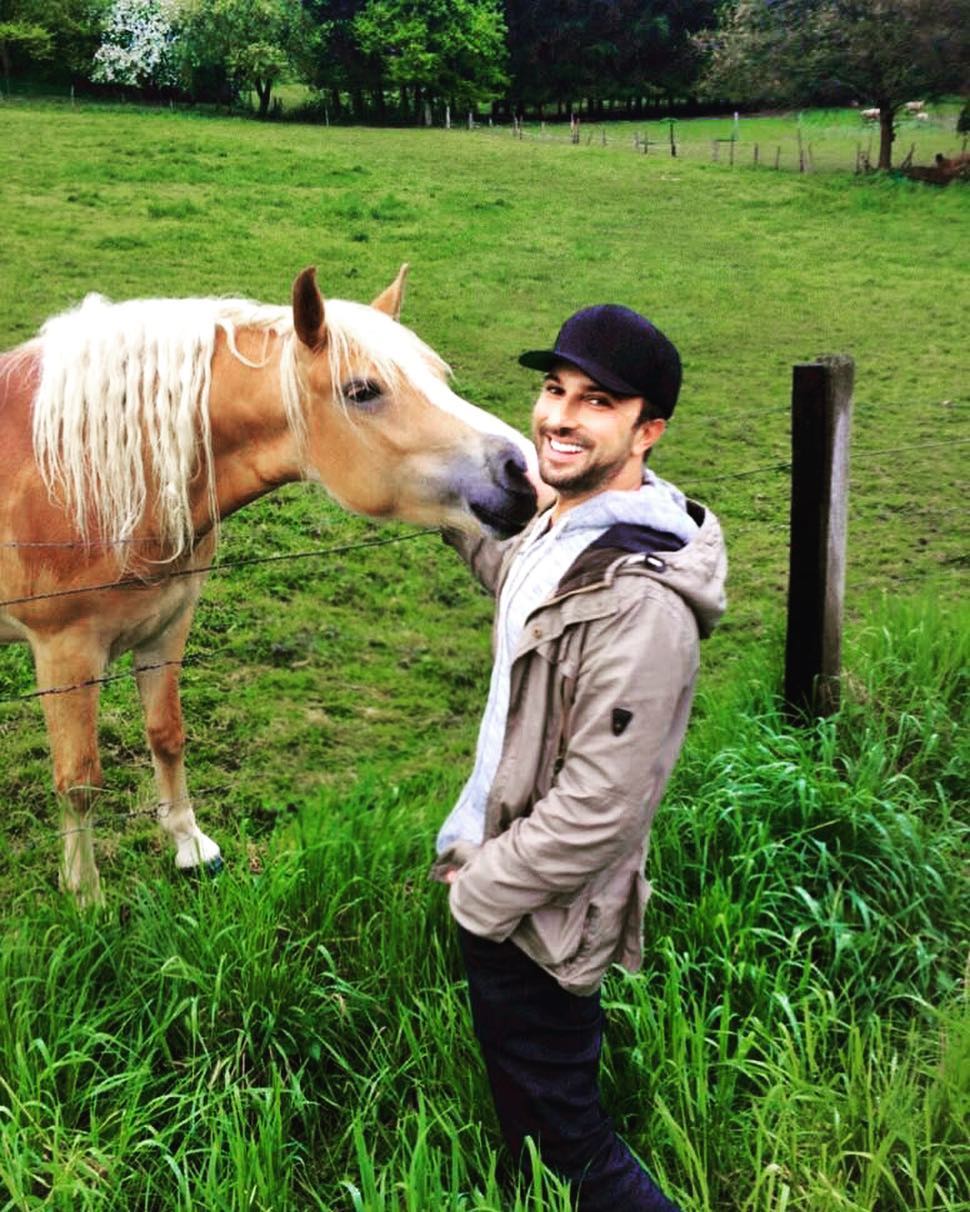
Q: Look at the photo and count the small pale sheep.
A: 3